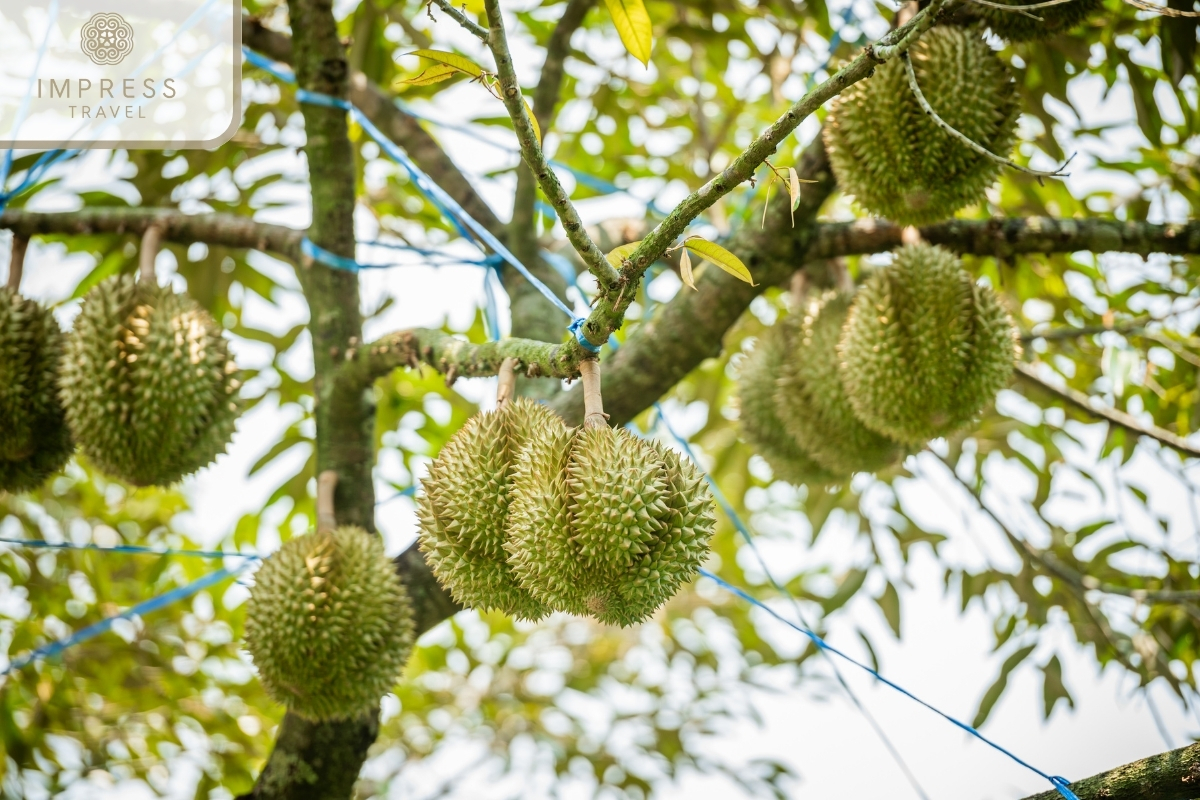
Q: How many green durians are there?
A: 10